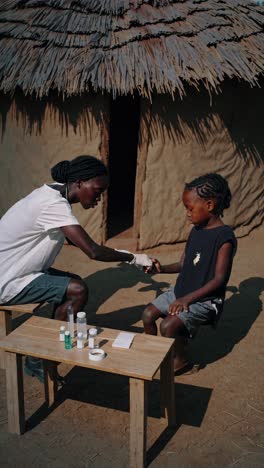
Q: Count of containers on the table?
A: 6